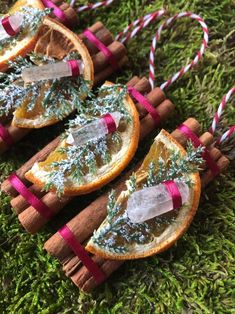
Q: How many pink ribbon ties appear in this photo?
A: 11